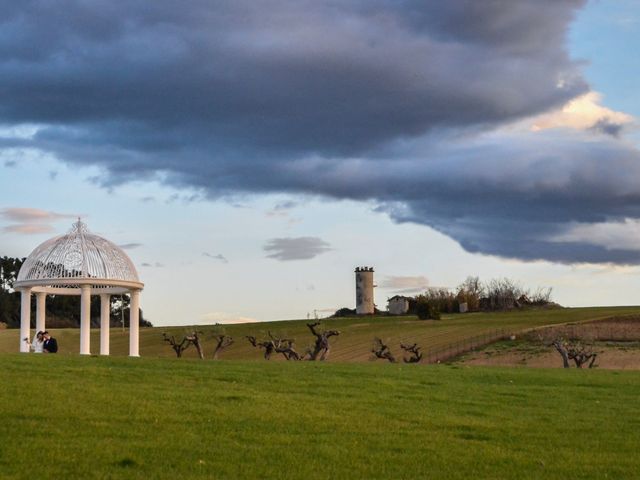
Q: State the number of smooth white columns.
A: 5